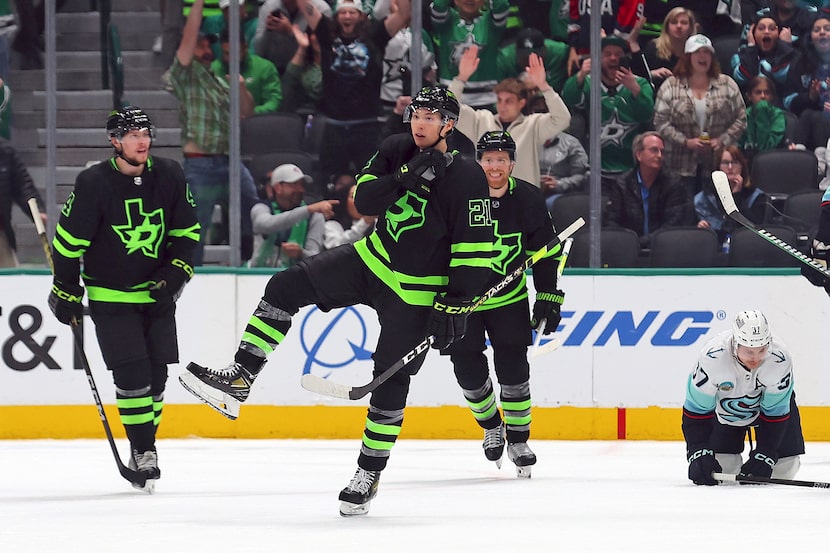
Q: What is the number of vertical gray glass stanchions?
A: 4